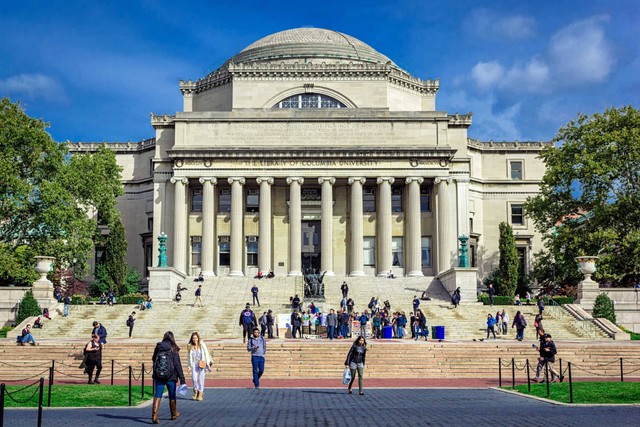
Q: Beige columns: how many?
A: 10